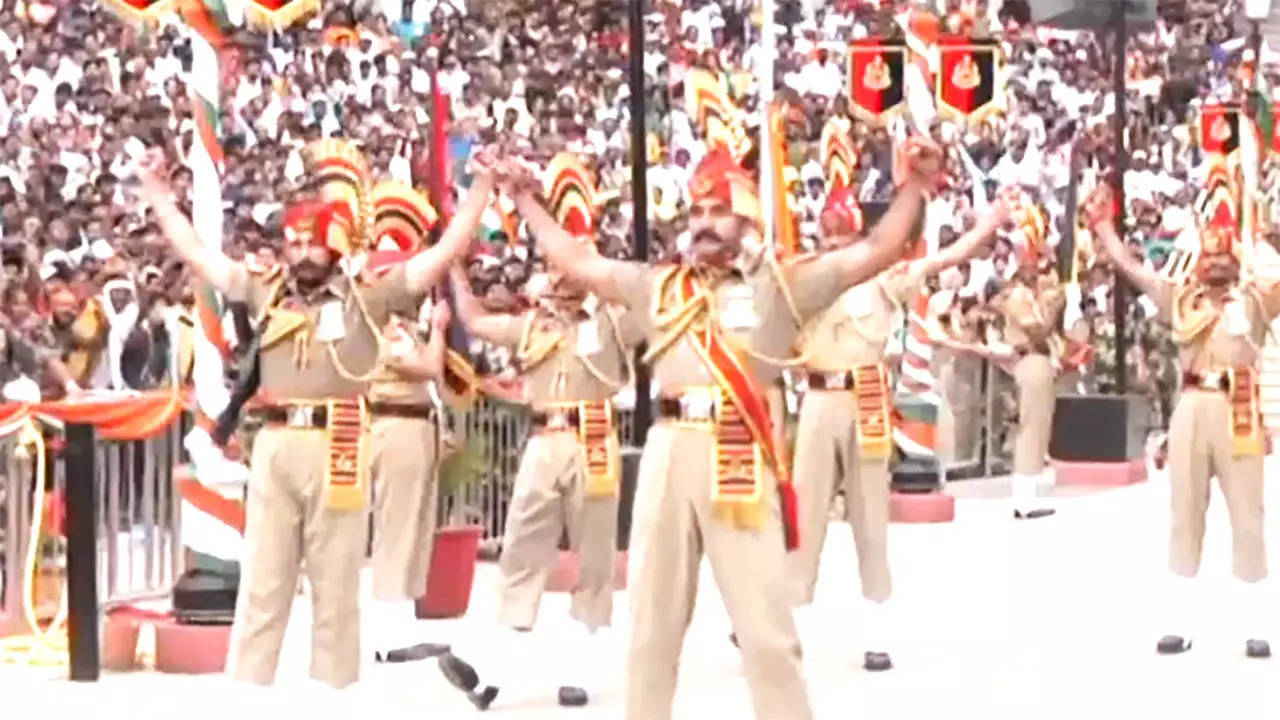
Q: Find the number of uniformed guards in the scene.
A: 7